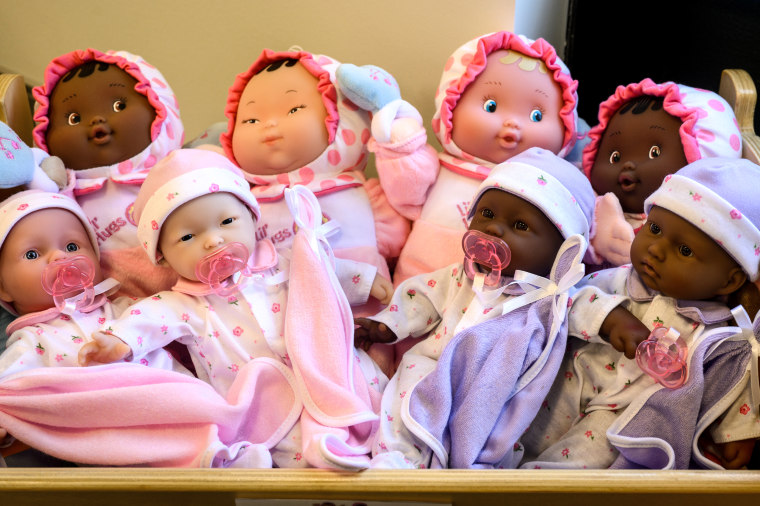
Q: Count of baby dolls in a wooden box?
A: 8